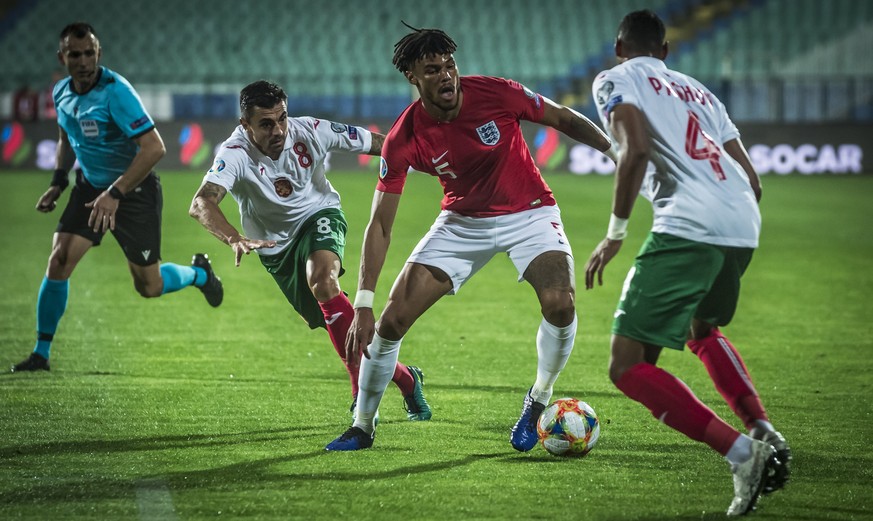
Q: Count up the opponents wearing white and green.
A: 2